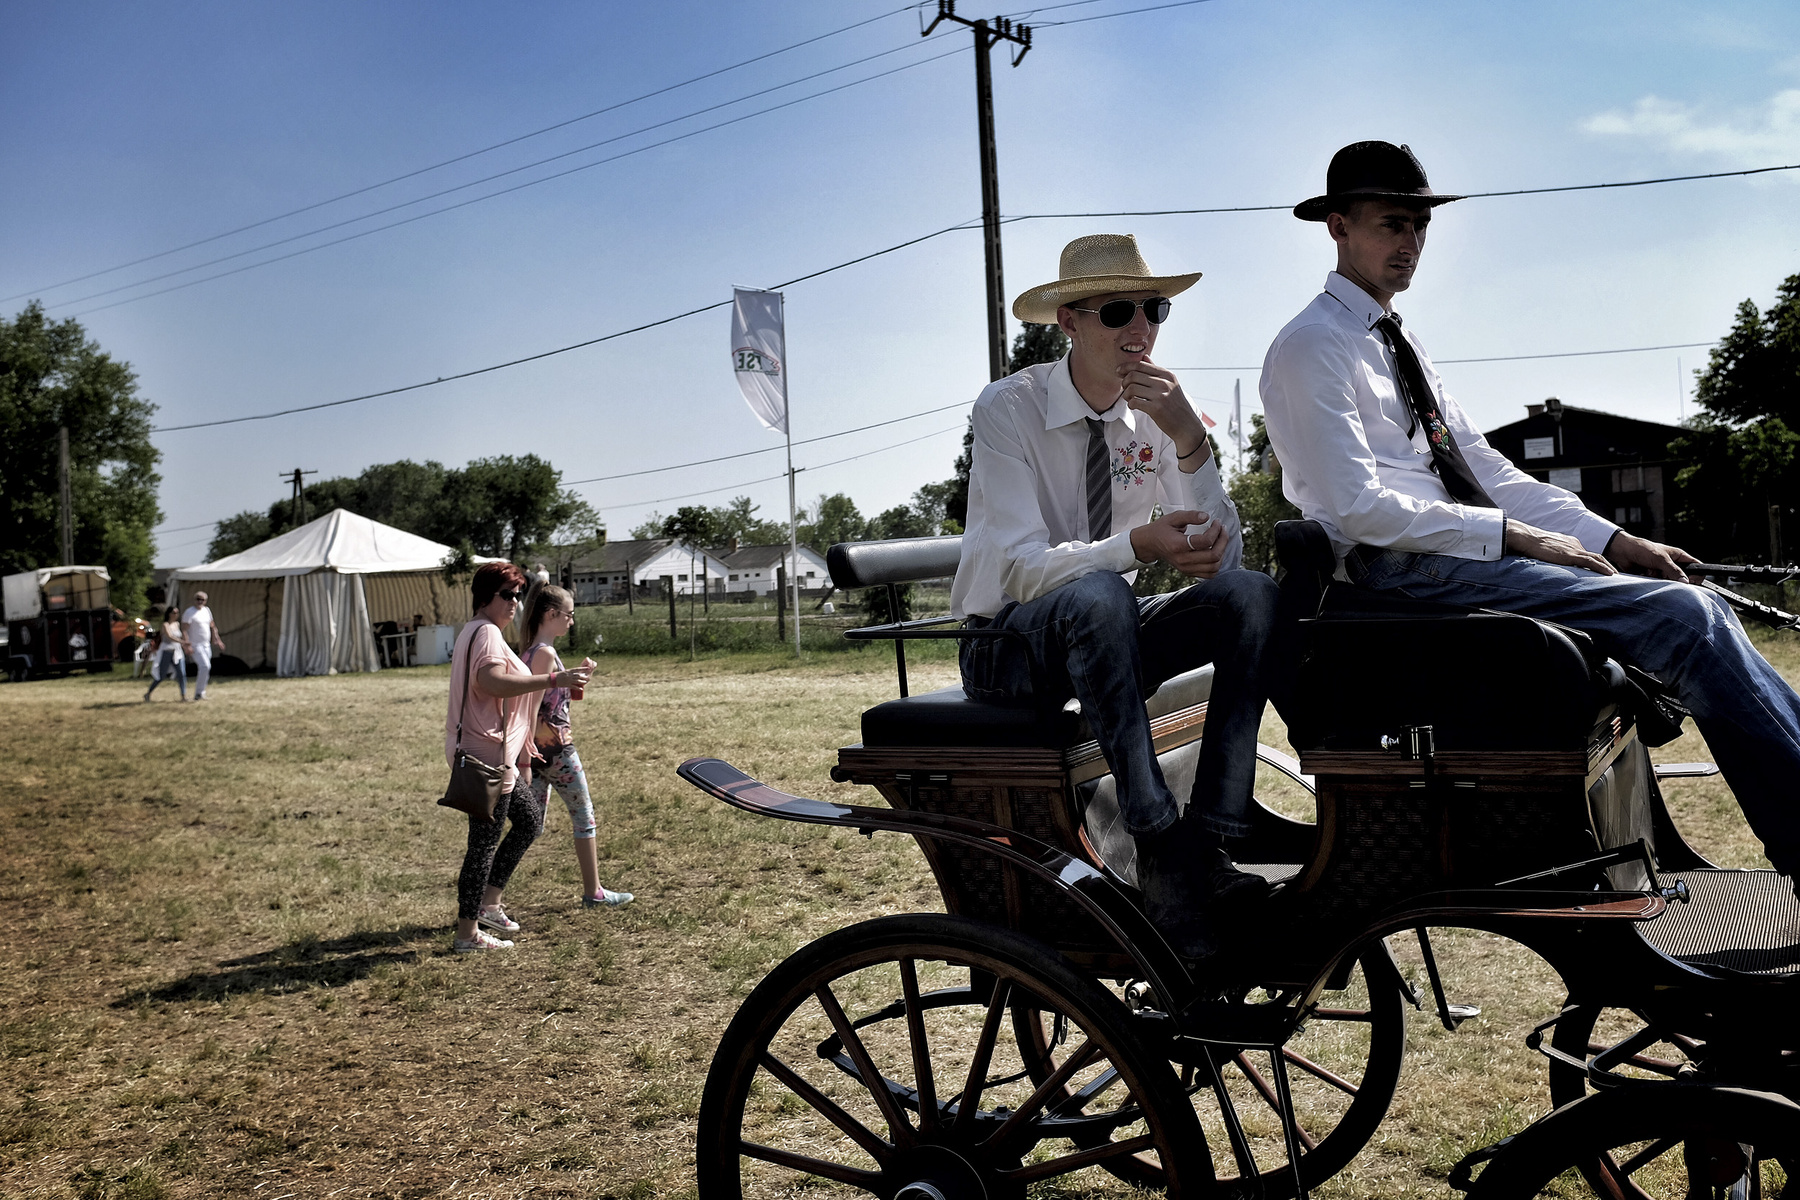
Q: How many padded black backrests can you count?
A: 2